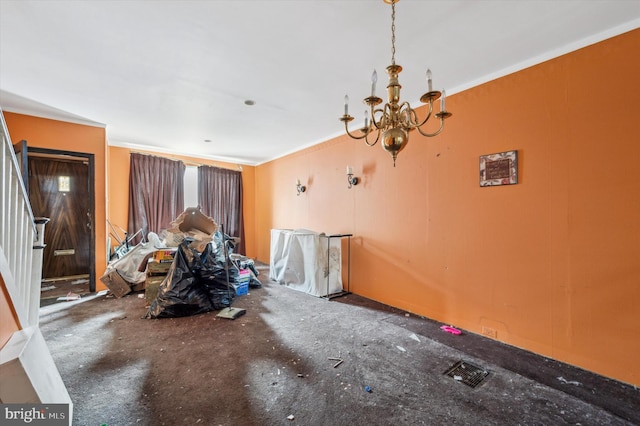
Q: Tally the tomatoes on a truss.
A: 0